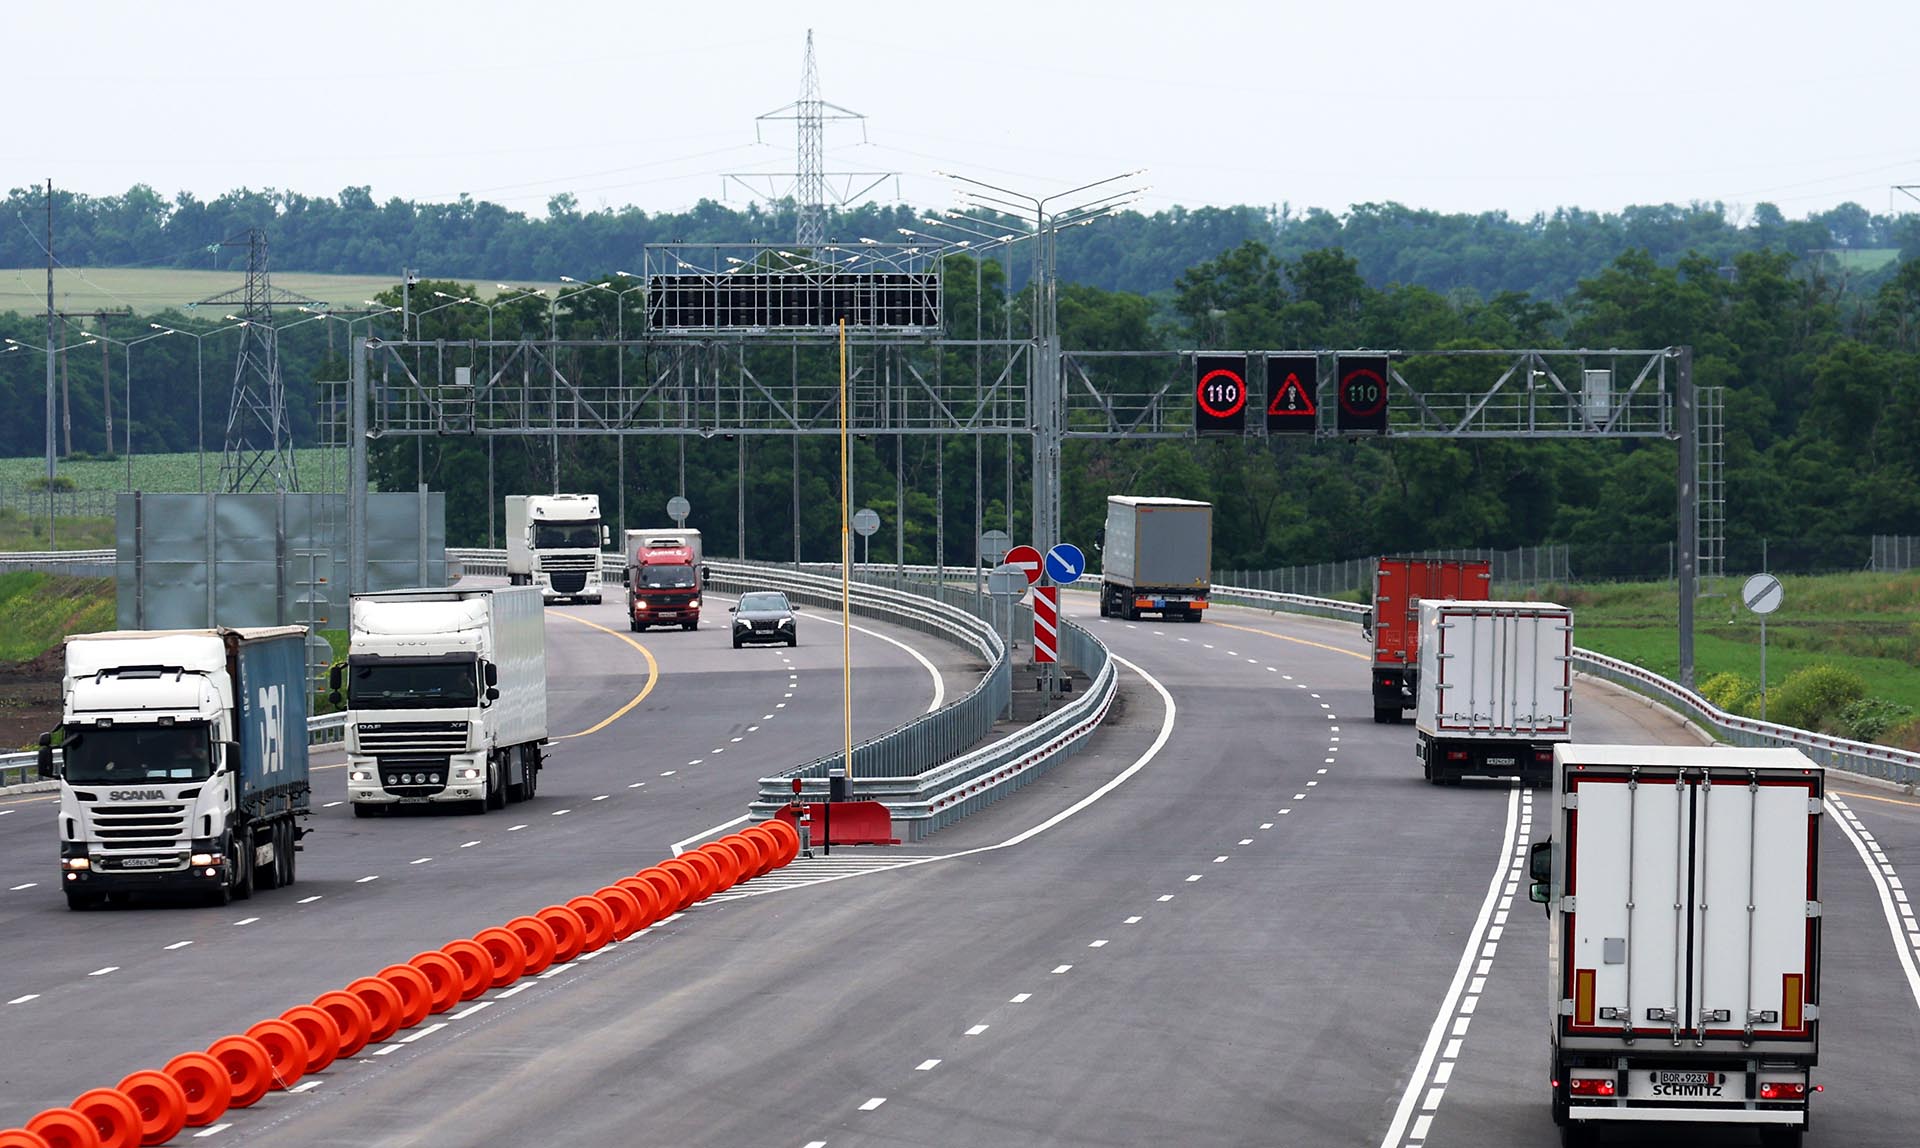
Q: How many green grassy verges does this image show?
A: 2